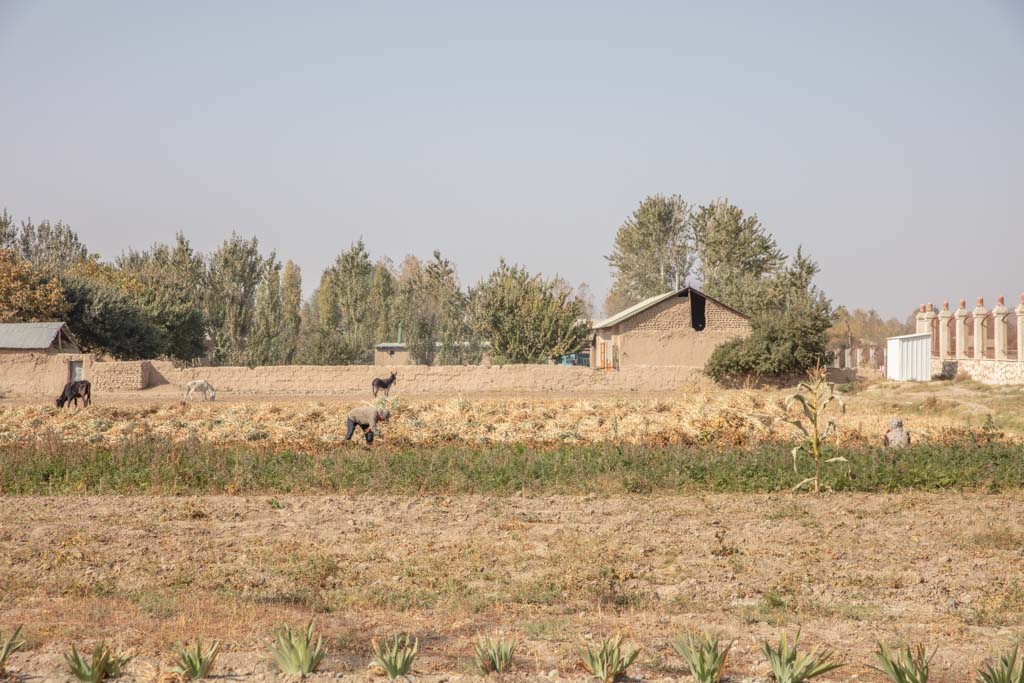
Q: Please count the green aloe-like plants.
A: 11